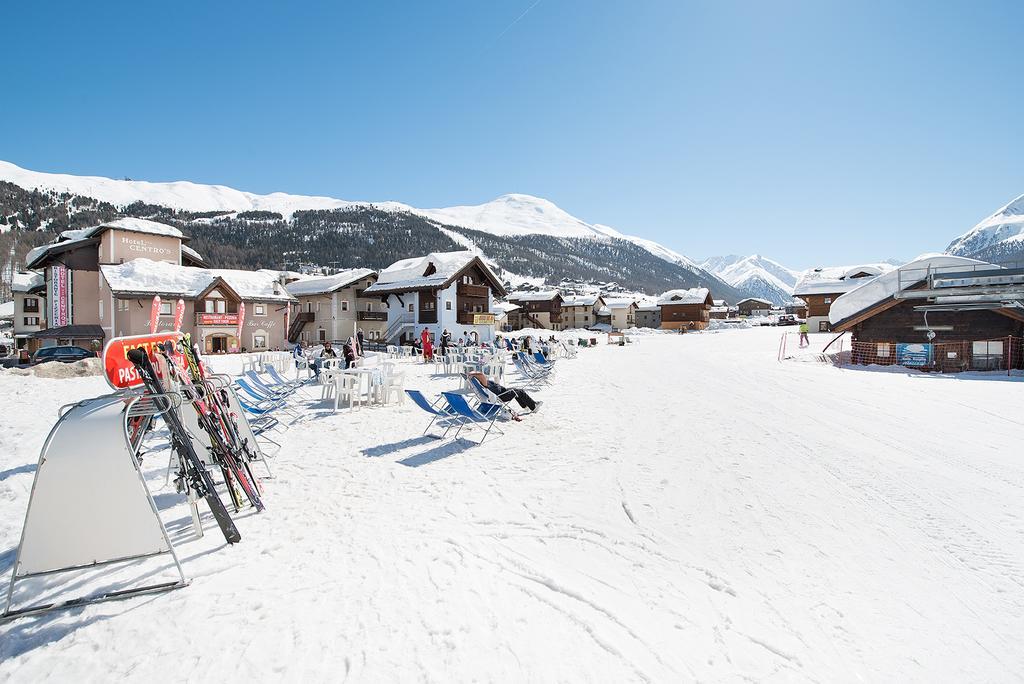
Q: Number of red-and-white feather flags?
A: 4